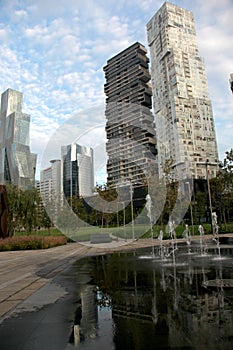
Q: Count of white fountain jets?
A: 6